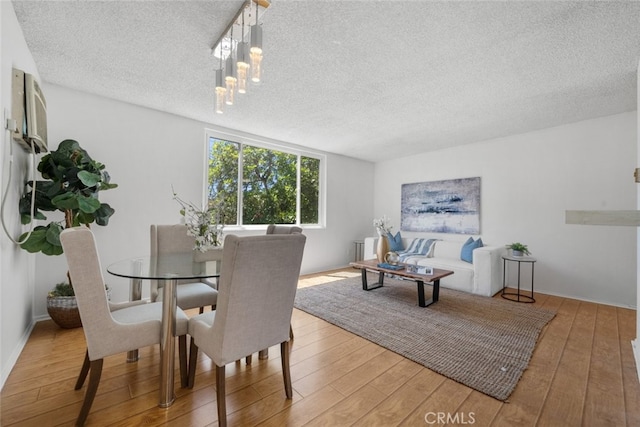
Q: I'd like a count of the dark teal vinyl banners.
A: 0